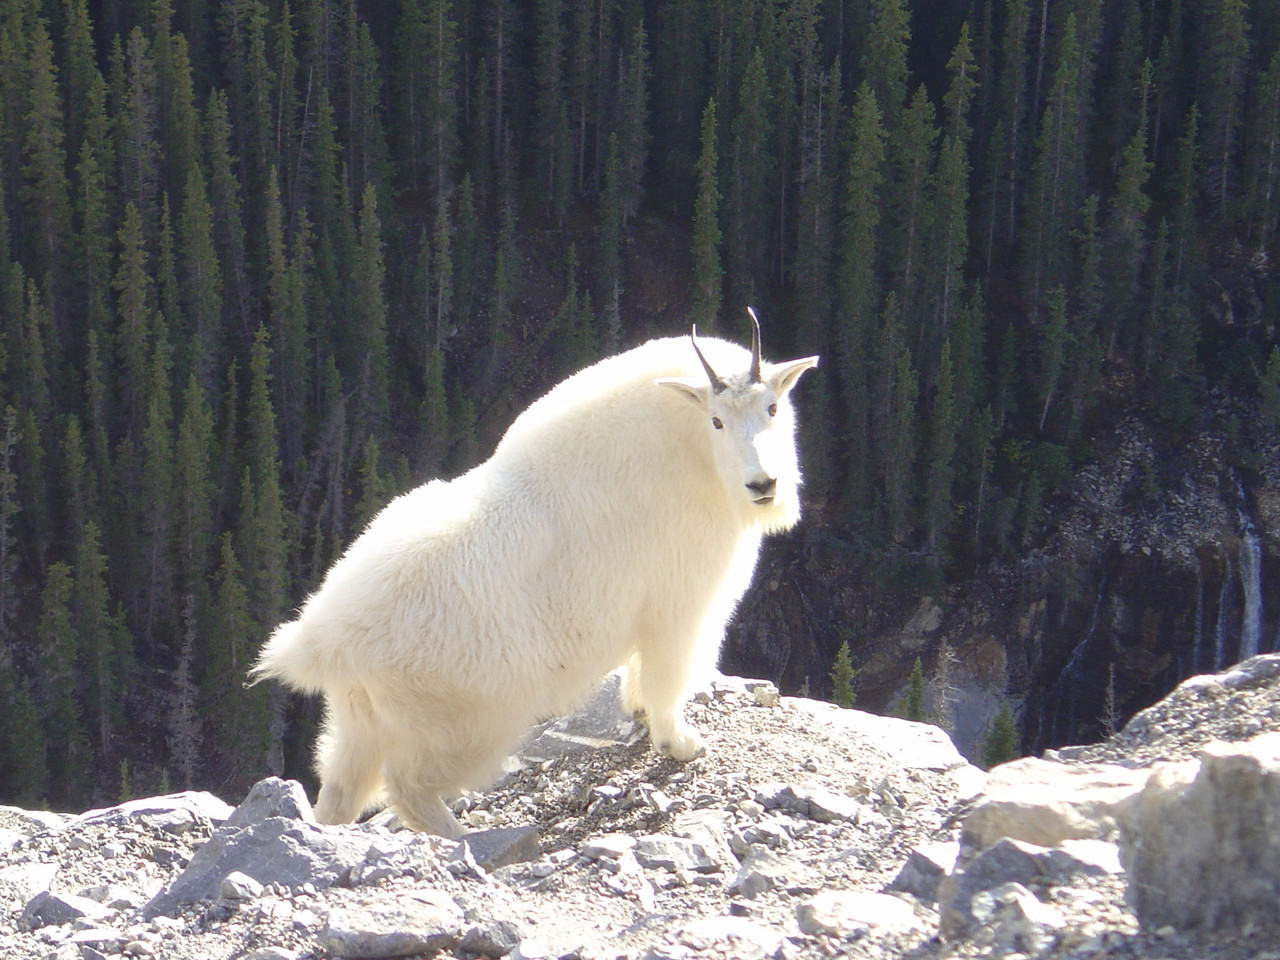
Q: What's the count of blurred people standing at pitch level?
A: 0